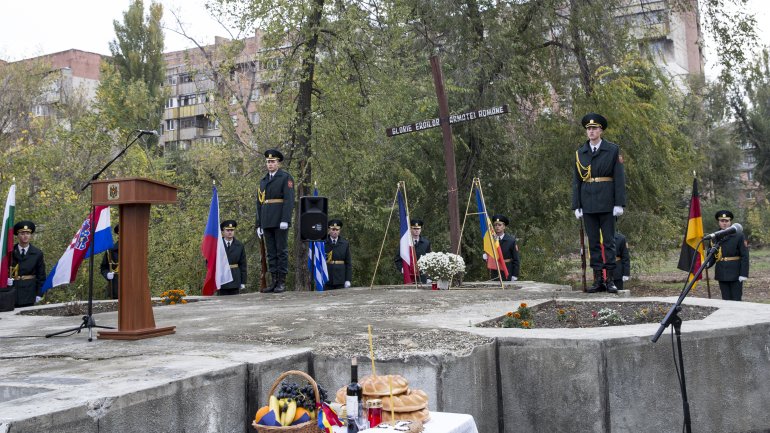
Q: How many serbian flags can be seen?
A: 0